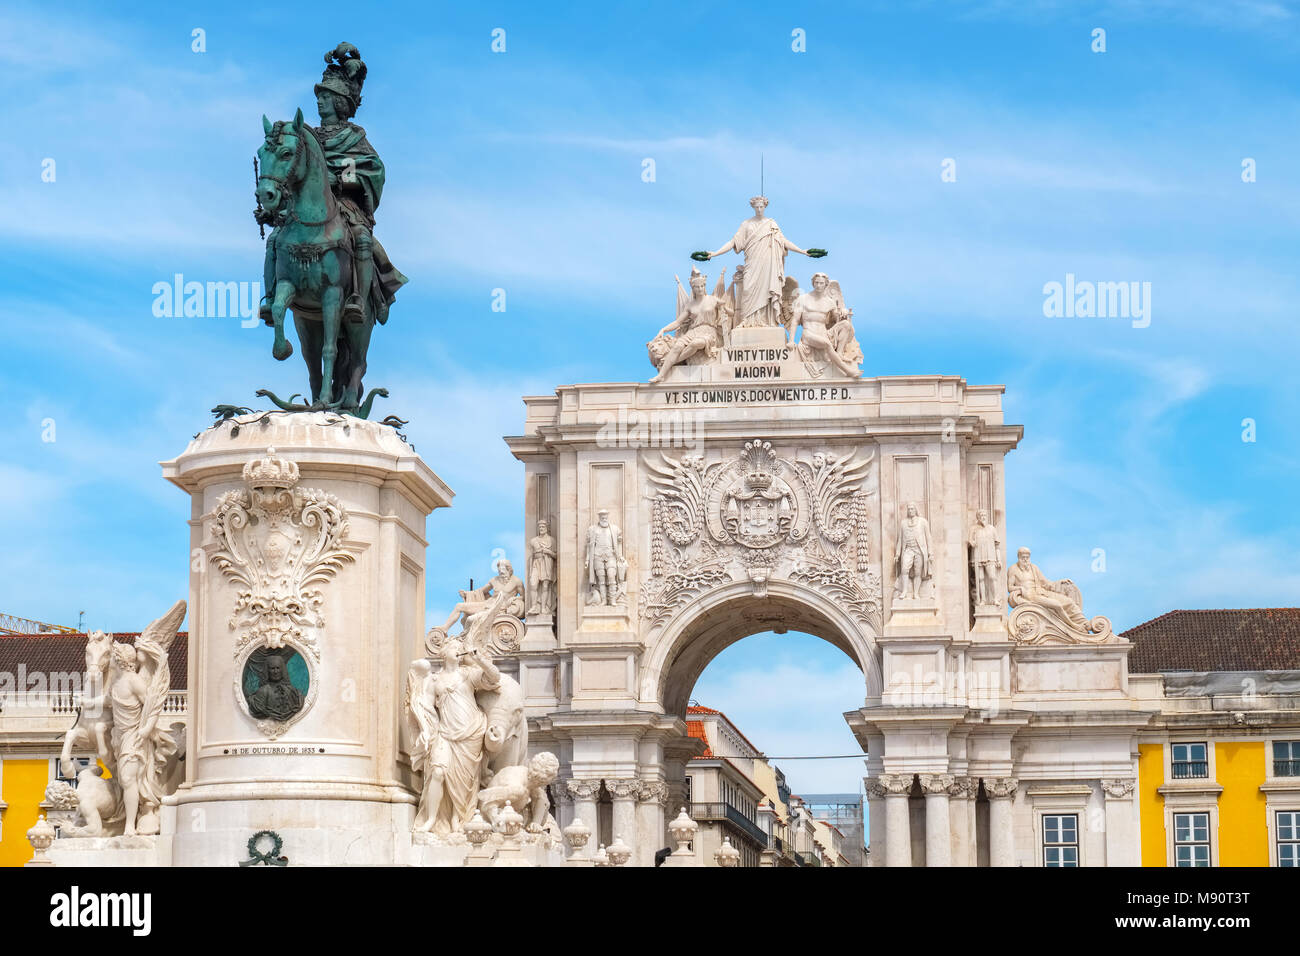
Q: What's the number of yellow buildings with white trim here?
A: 2